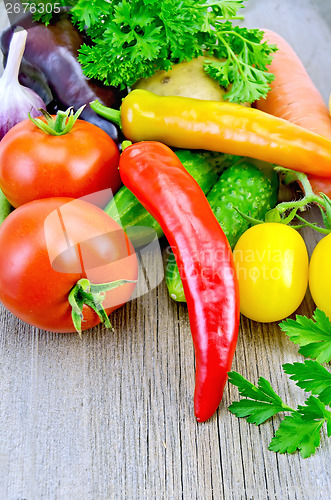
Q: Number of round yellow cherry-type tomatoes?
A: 2